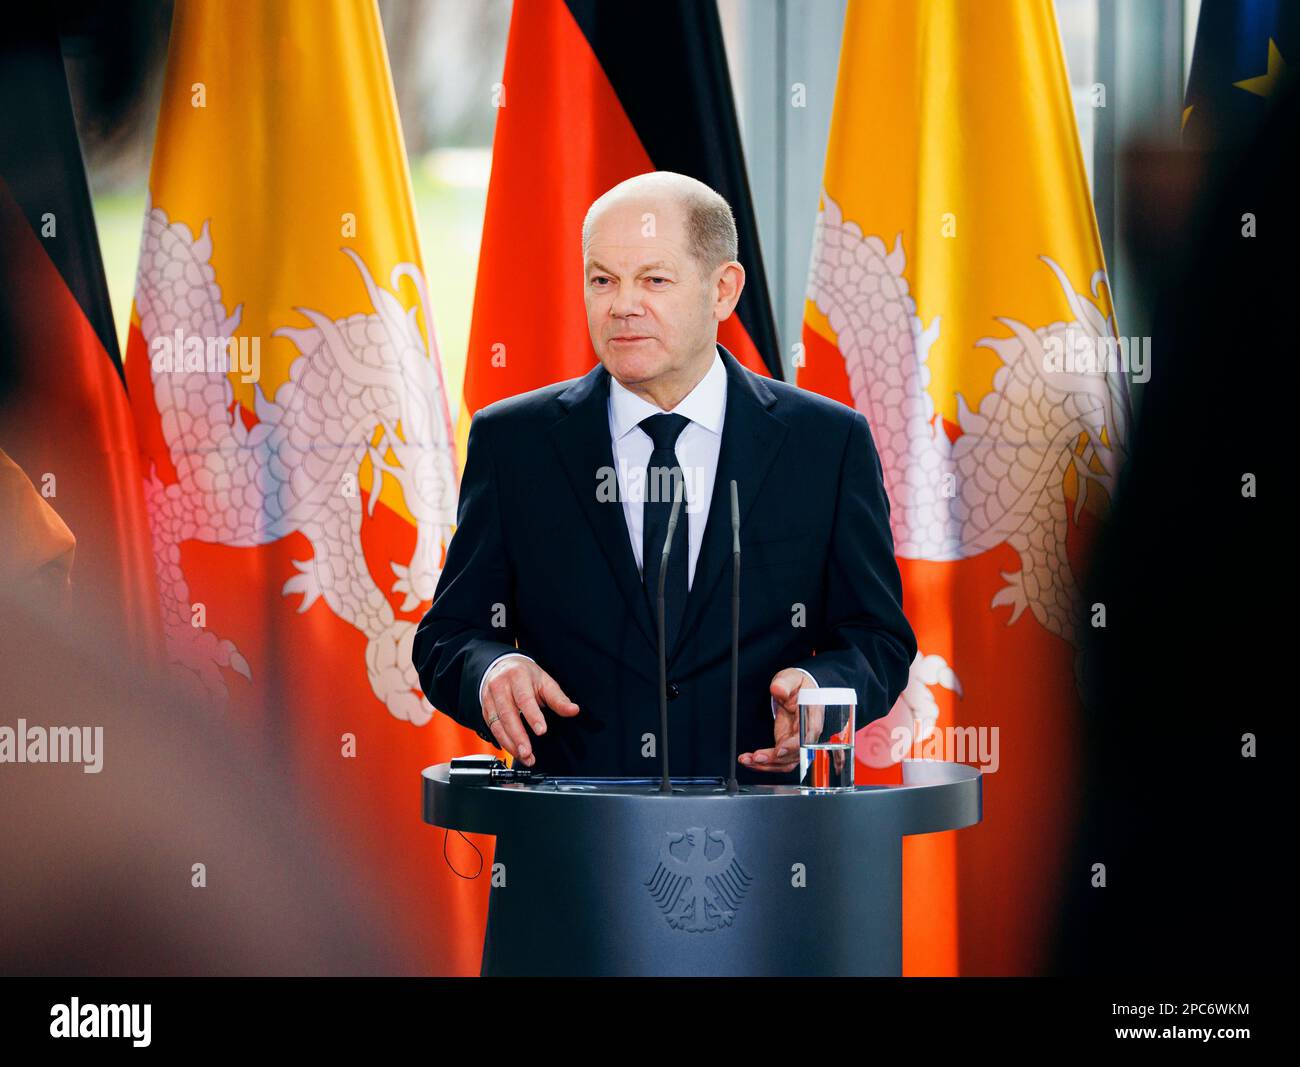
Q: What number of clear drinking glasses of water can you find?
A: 1